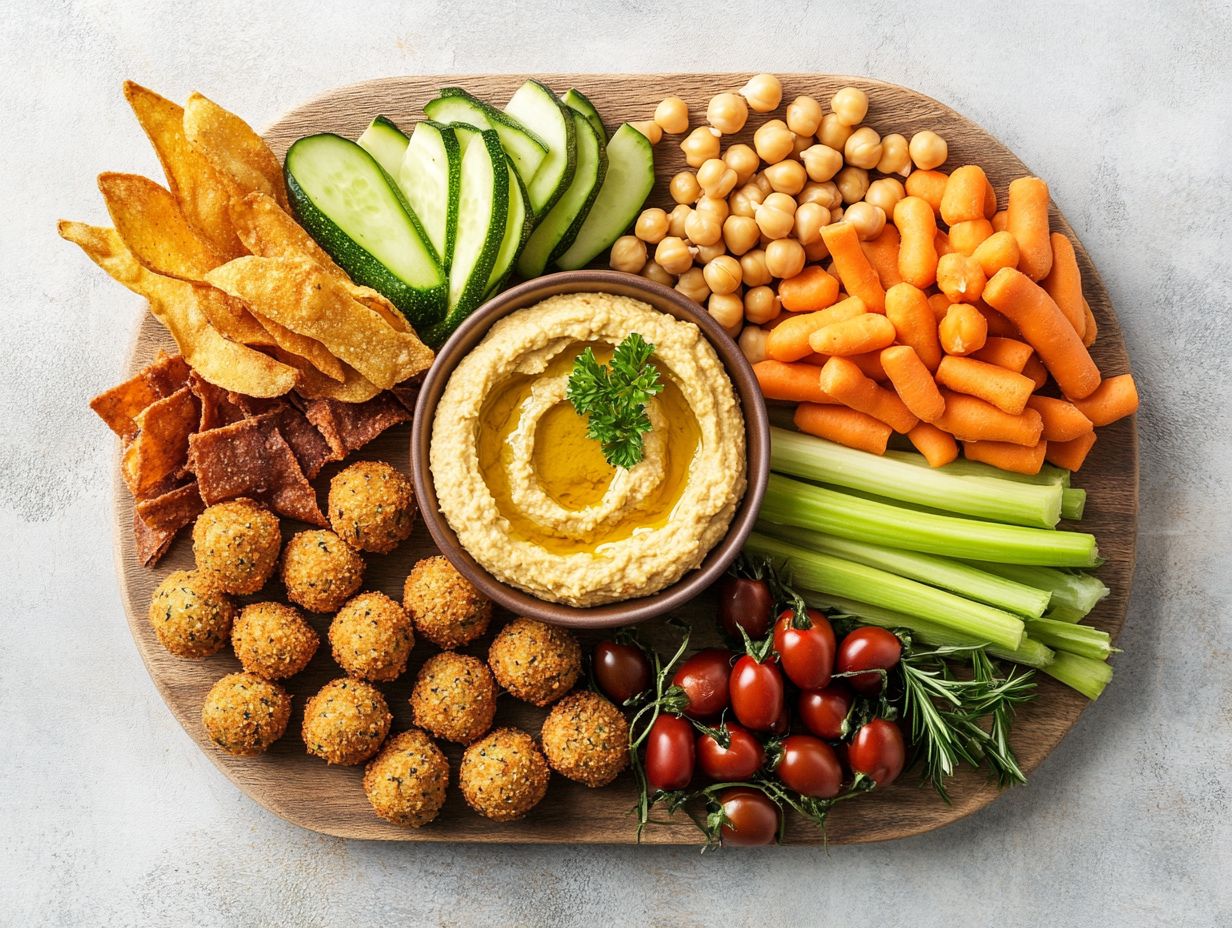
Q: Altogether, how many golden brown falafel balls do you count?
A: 14